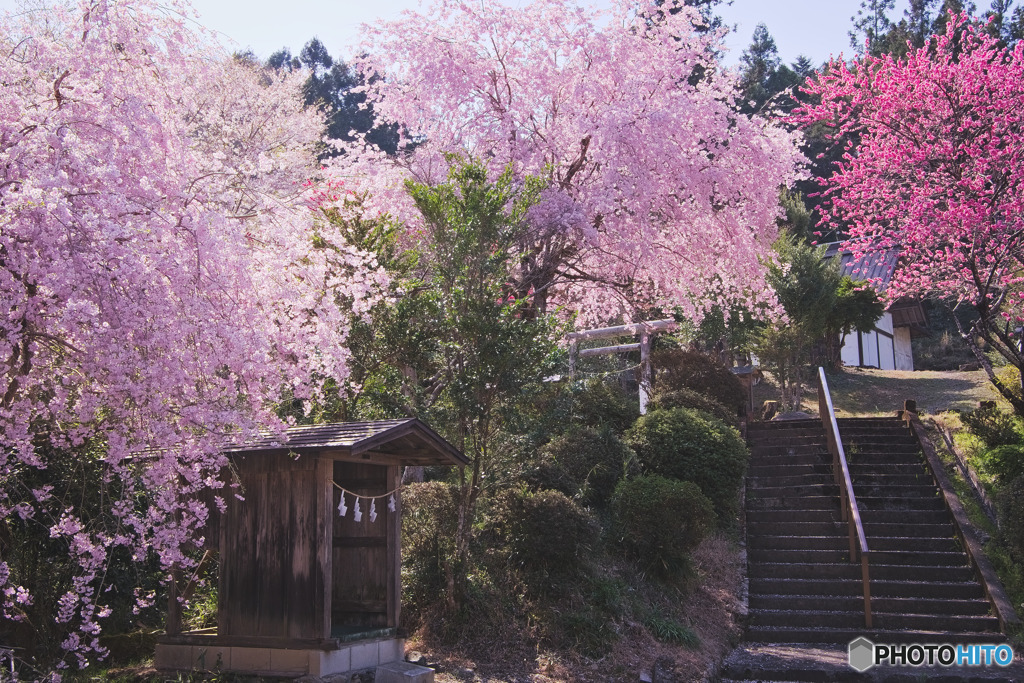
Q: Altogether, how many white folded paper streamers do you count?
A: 4